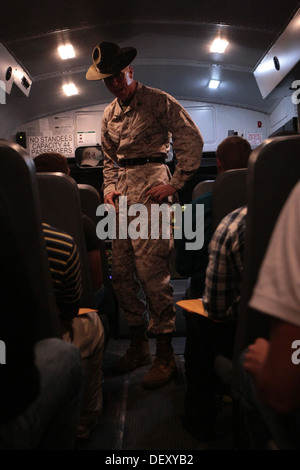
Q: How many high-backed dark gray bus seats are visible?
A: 6